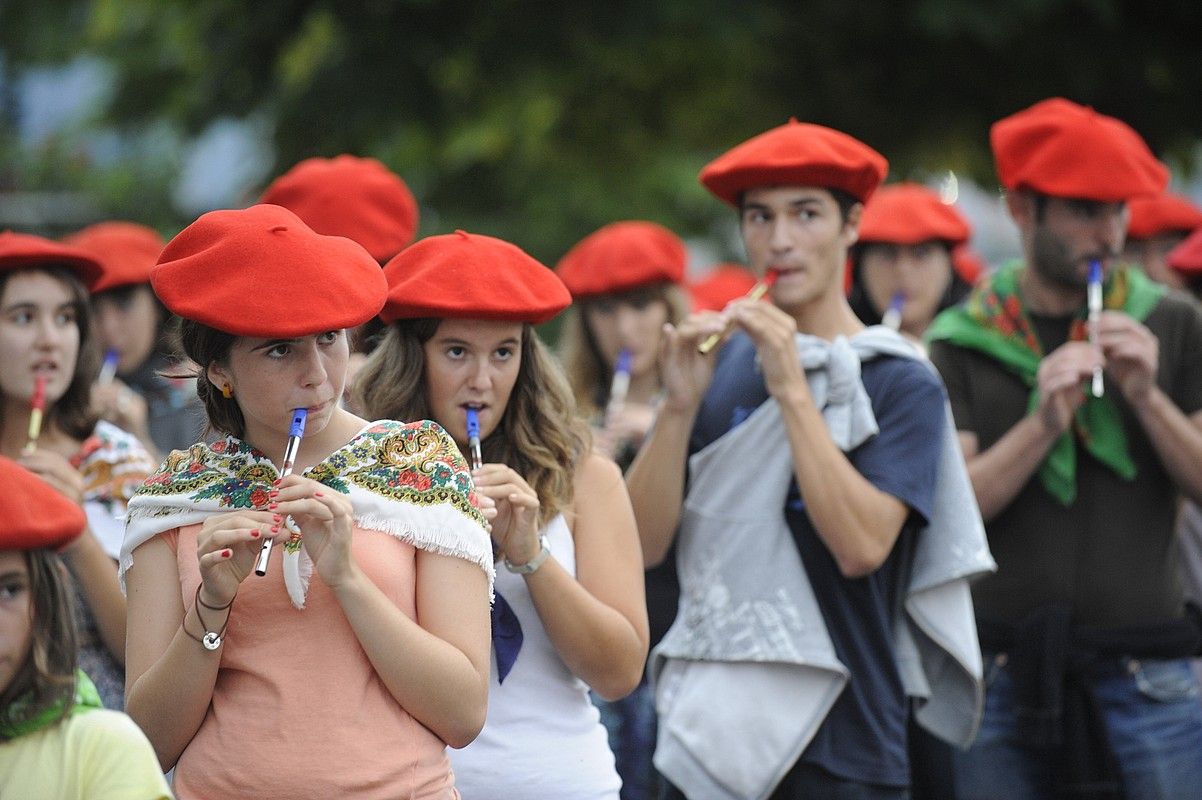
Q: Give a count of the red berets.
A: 14